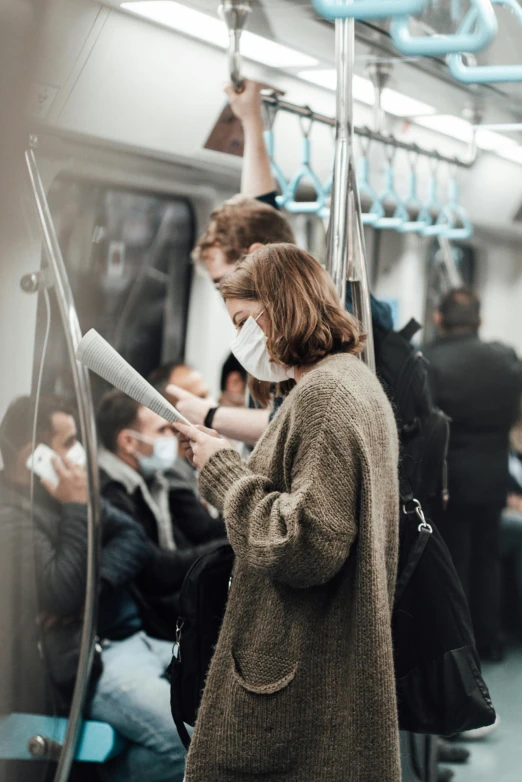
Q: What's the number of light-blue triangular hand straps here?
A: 11